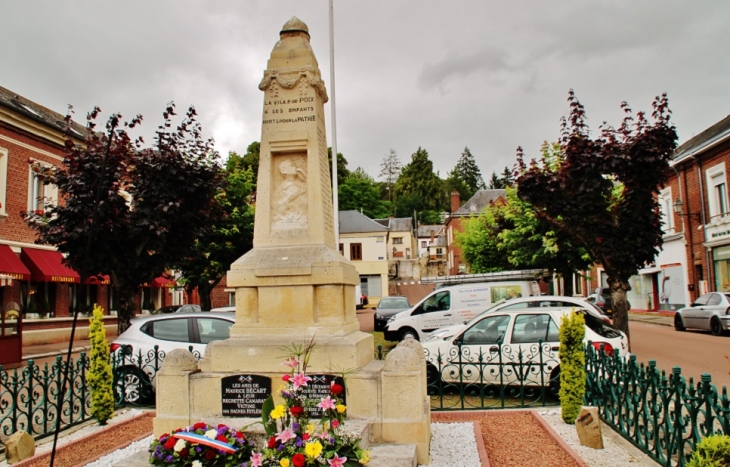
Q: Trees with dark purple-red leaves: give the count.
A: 2